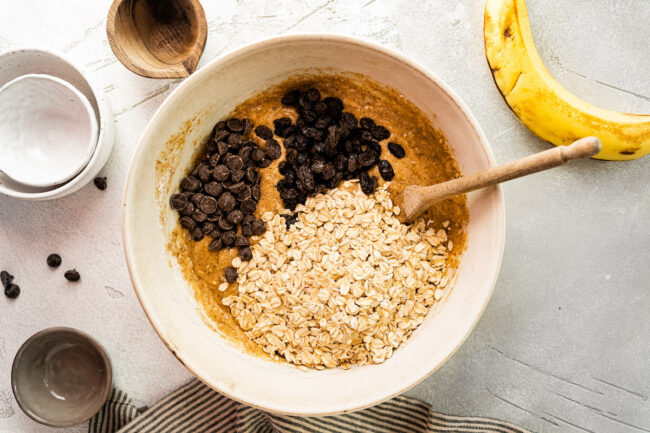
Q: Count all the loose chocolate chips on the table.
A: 5